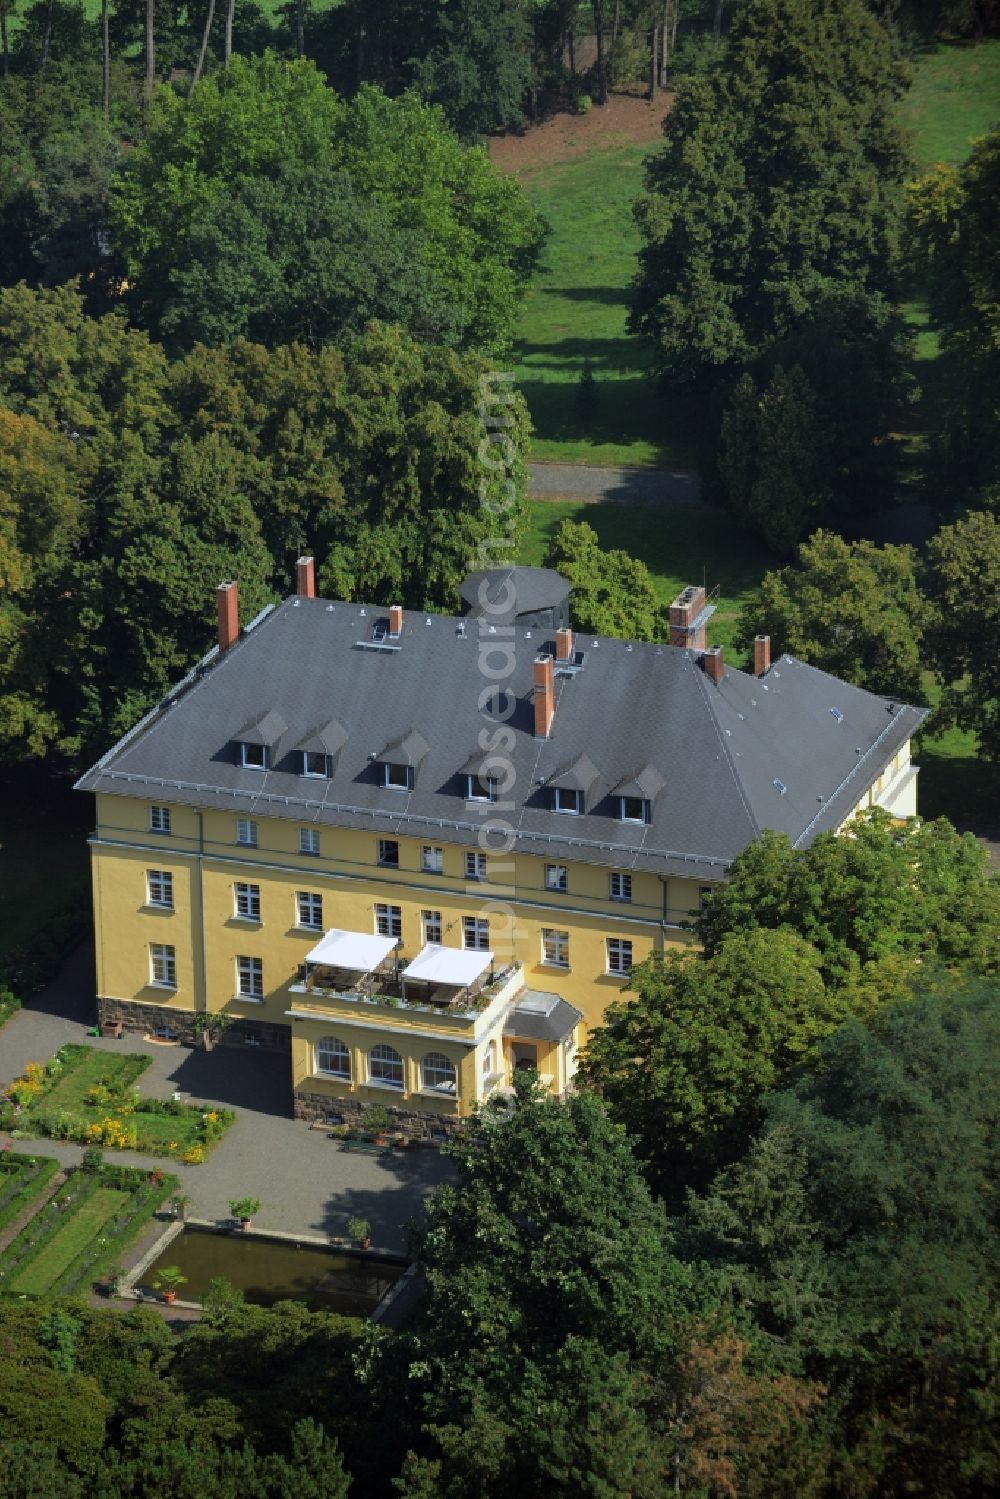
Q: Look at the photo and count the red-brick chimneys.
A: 8